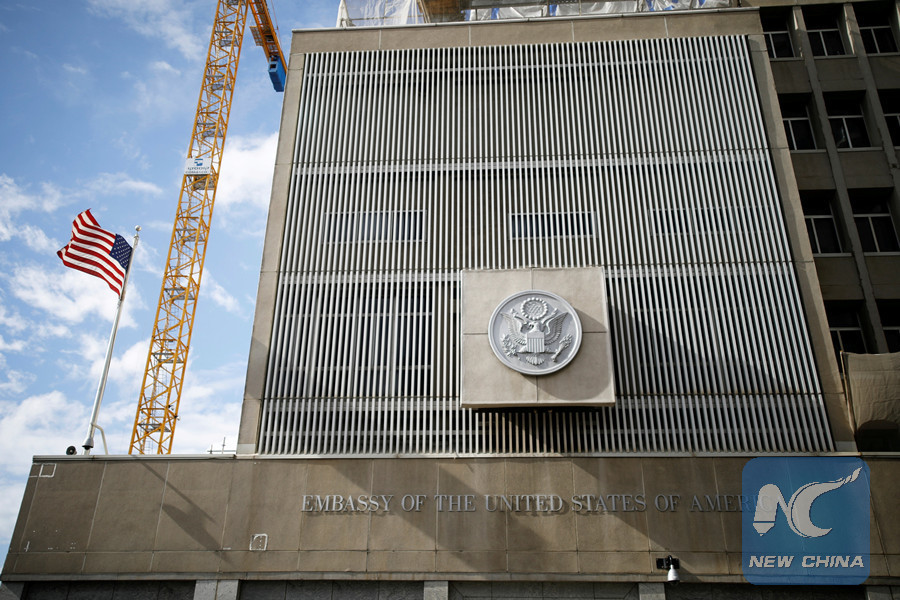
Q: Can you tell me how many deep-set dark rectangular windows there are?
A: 10